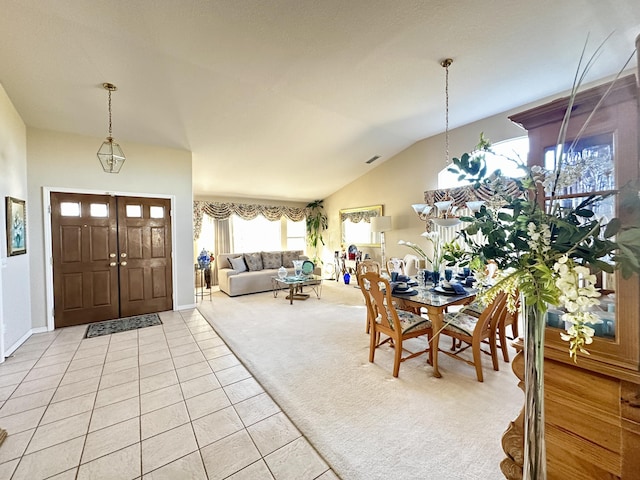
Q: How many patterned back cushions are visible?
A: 3